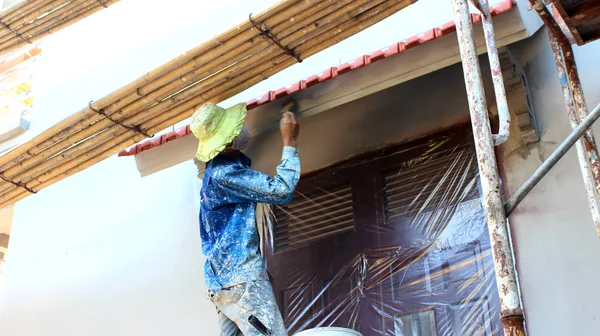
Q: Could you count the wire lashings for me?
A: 5